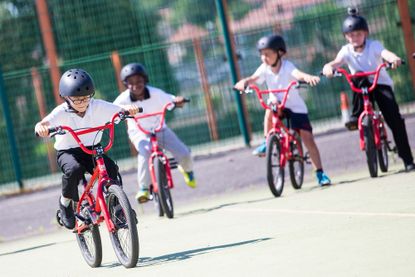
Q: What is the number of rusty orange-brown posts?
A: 6